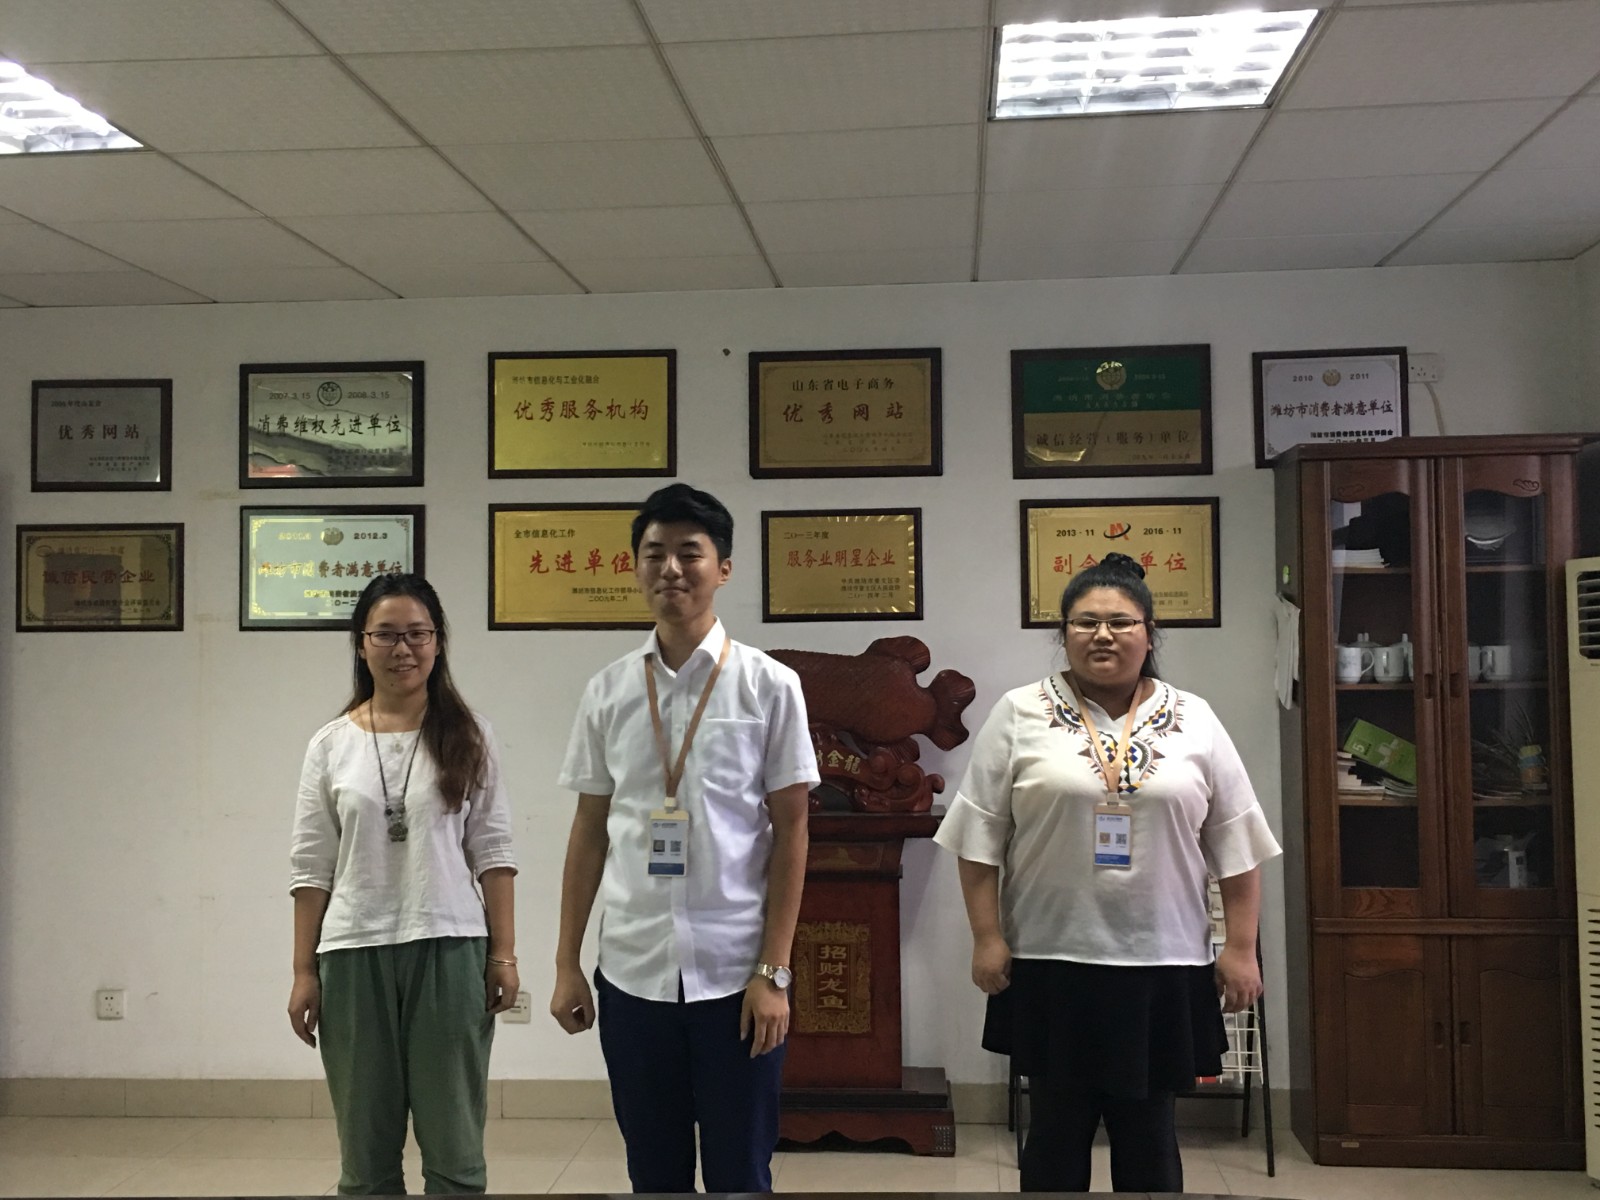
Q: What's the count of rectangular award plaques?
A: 11